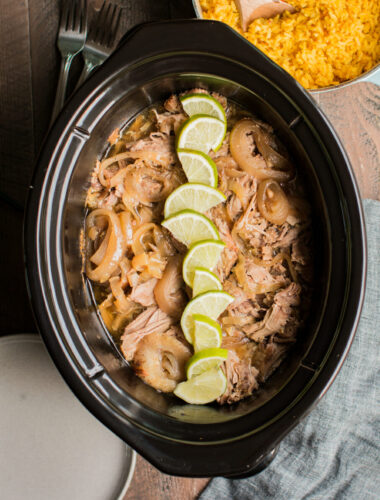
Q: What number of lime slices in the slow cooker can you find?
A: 11